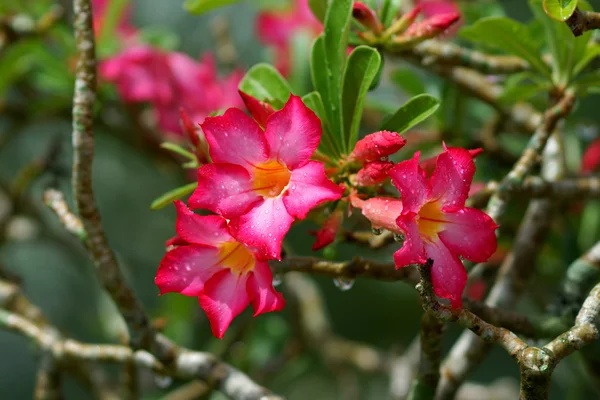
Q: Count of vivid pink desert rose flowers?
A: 3